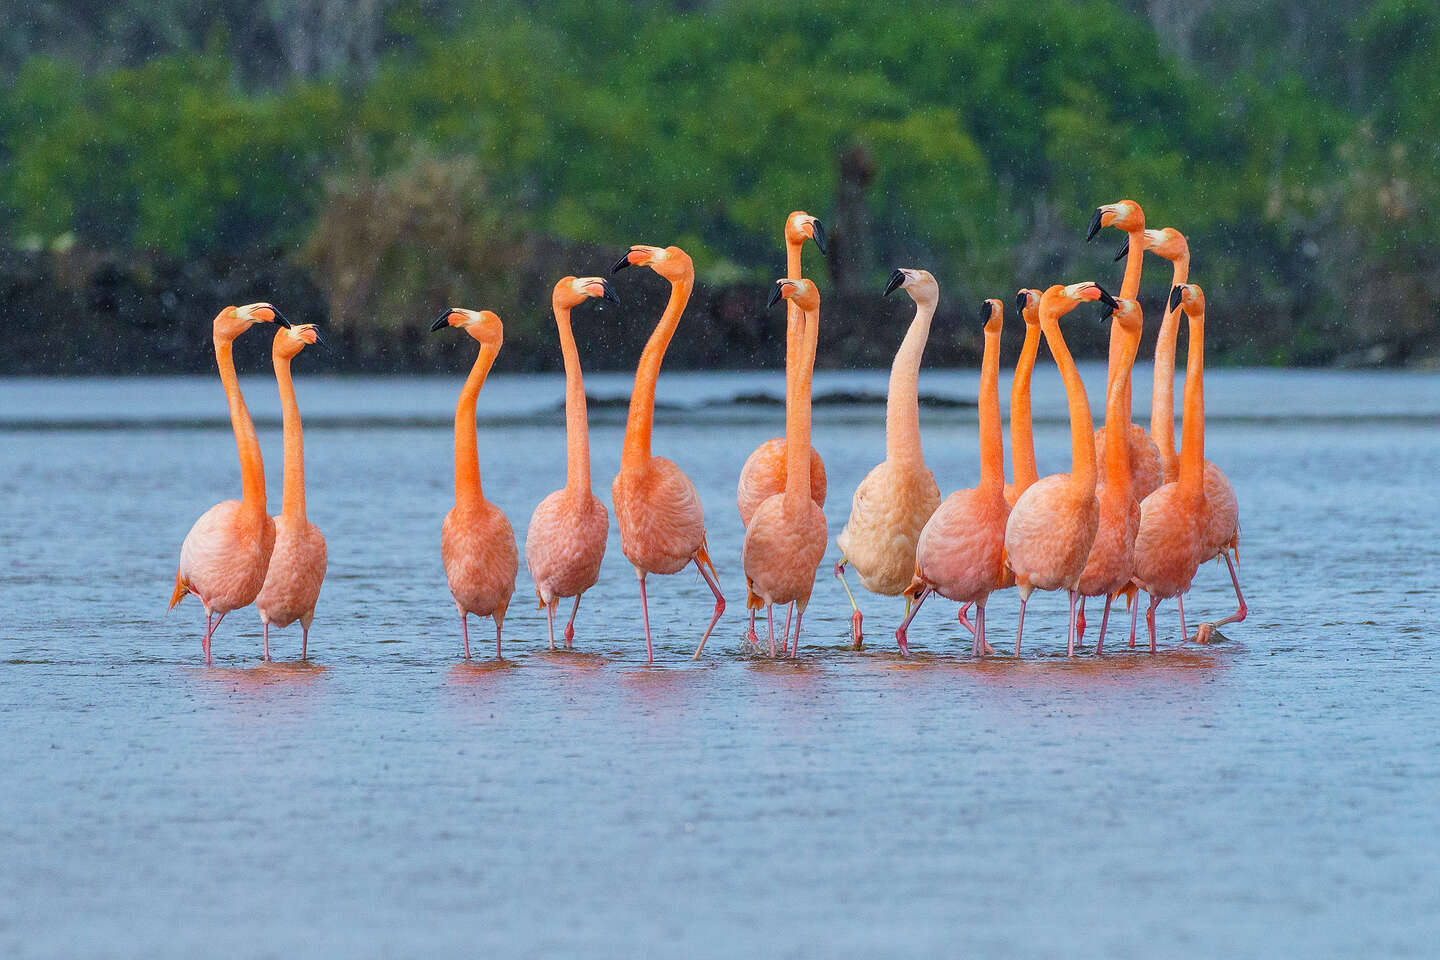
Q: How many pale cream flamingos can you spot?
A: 1